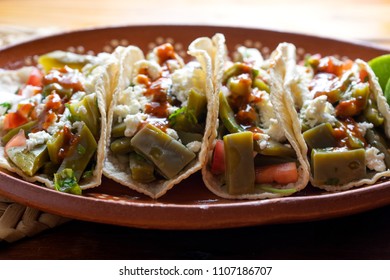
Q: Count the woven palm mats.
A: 1